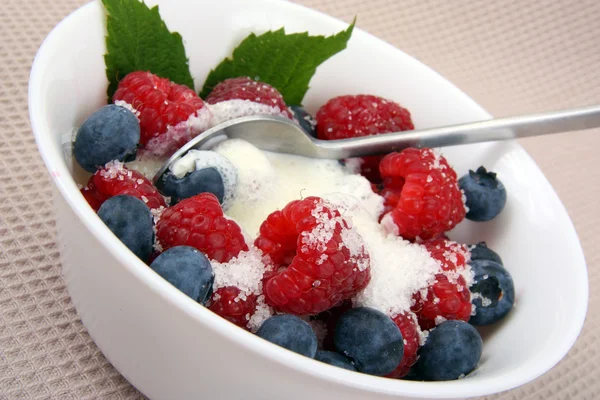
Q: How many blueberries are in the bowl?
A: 12